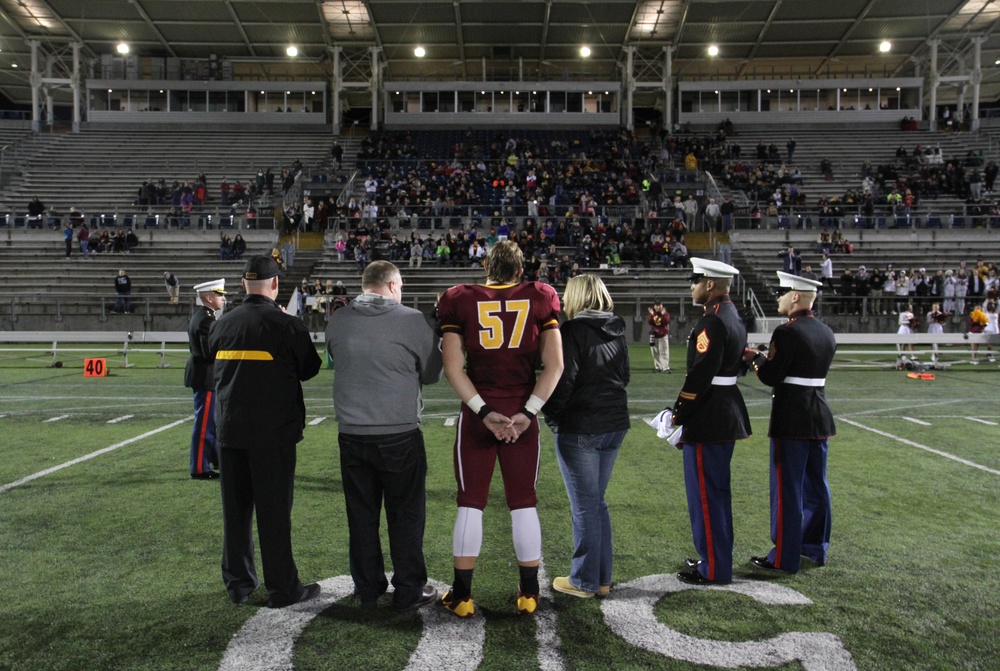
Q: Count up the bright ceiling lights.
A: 6